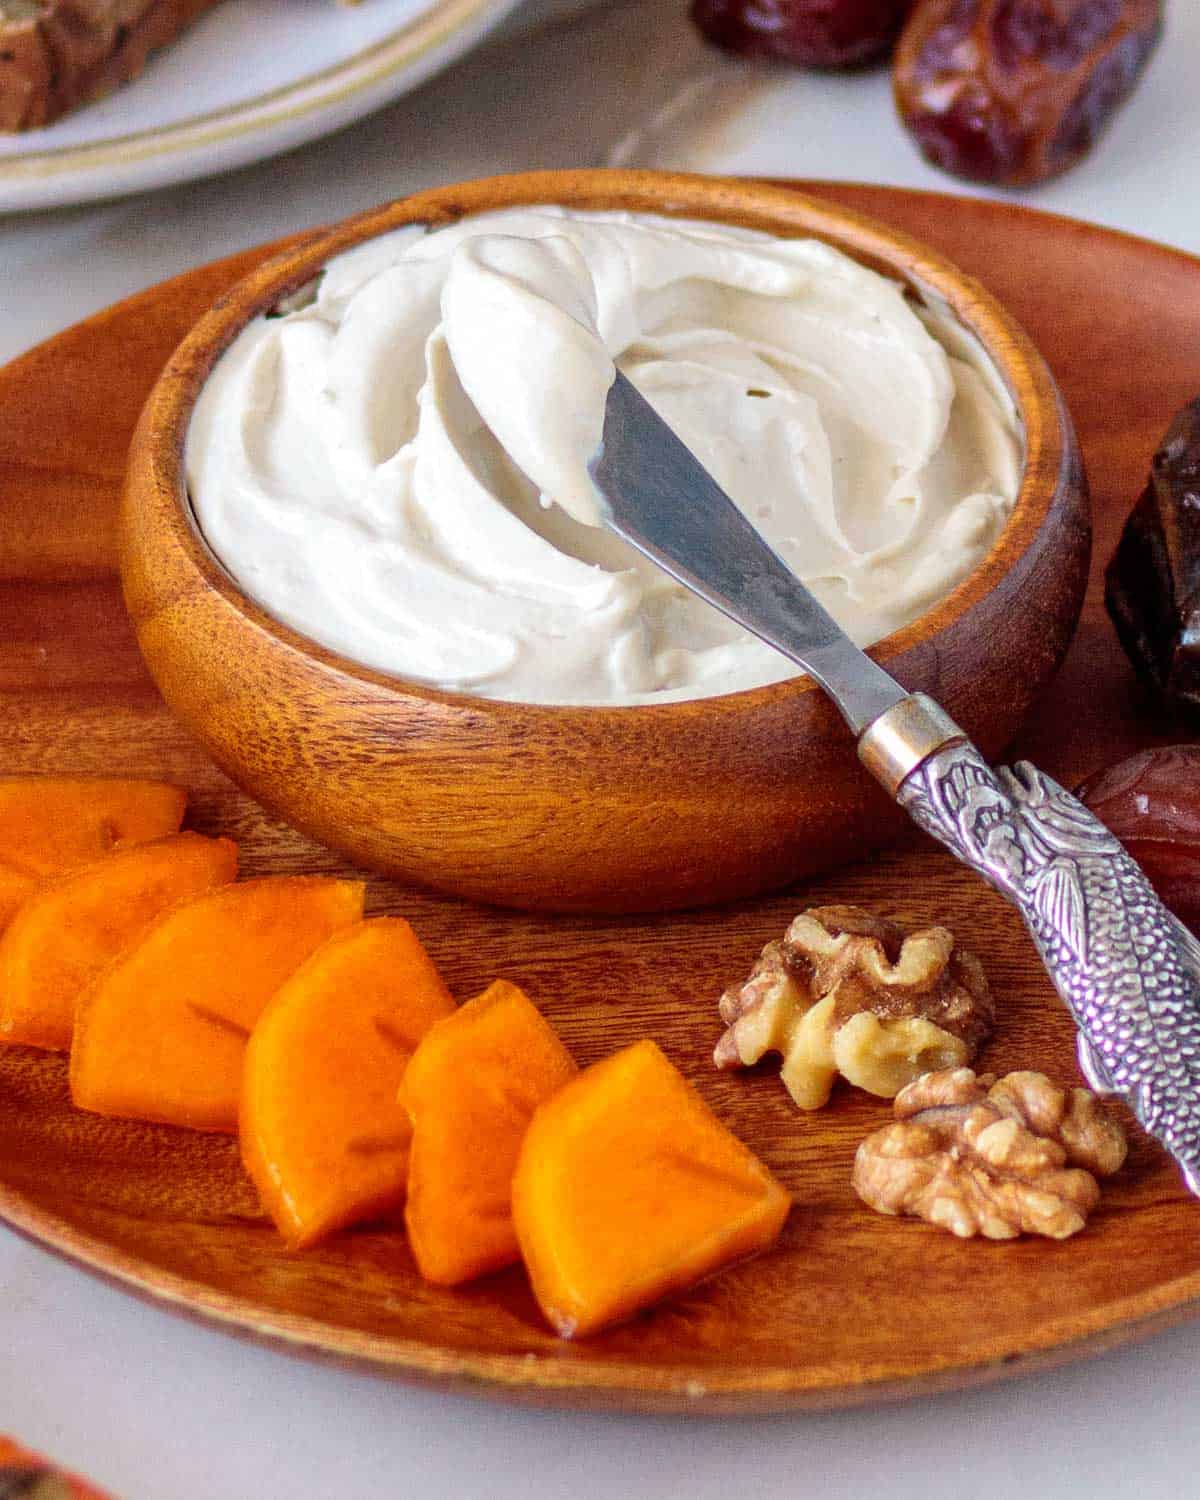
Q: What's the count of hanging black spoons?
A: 0